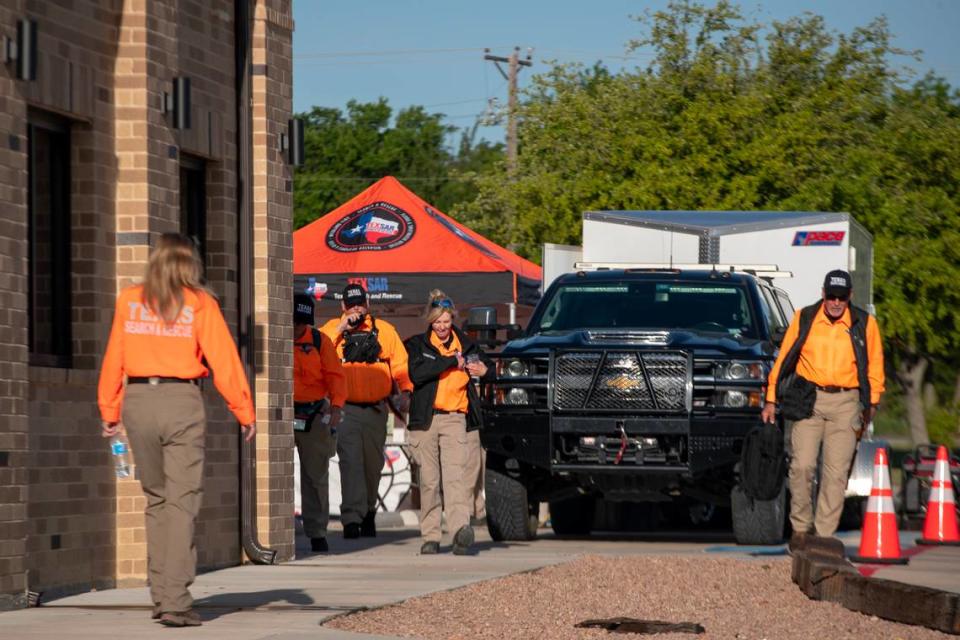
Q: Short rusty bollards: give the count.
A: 0